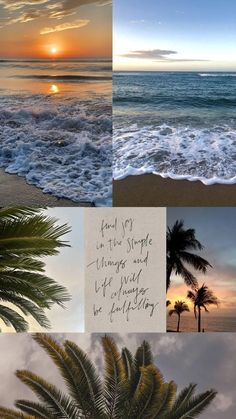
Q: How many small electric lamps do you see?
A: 0